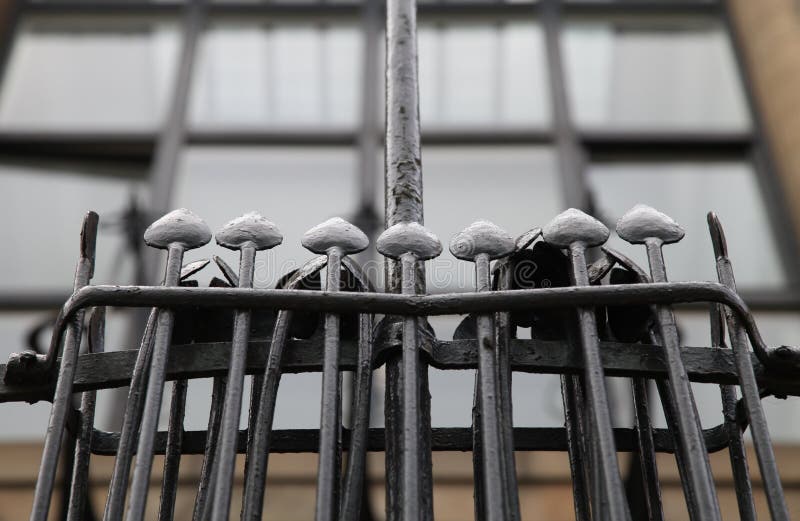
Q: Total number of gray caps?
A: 7